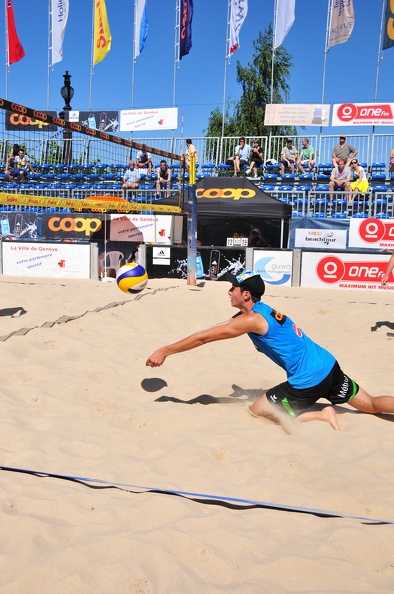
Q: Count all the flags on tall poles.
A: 9